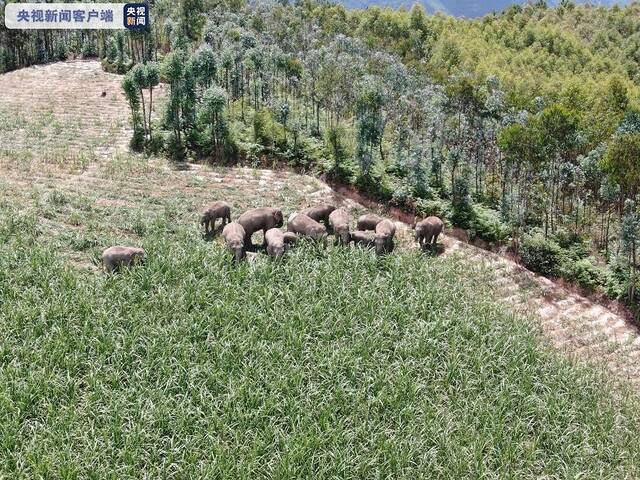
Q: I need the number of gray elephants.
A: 13